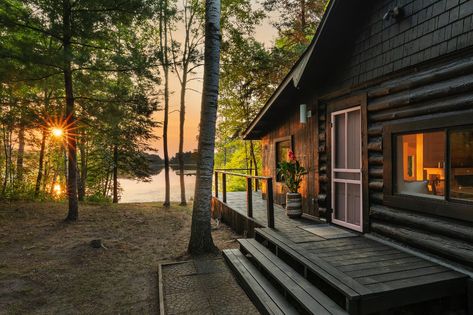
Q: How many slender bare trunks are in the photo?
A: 2